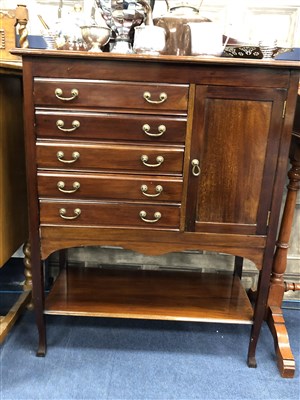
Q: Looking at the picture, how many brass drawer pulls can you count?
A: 10